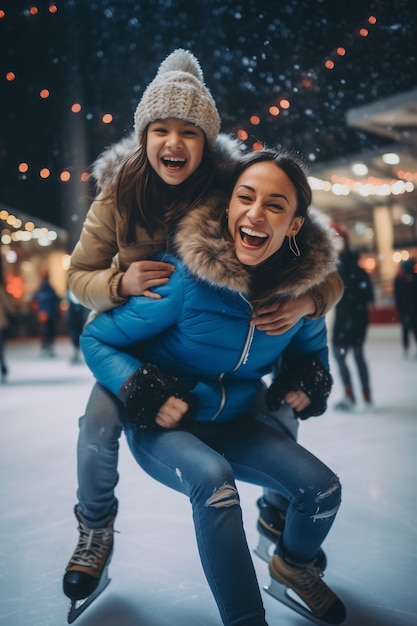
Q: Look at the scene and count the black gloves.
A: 2